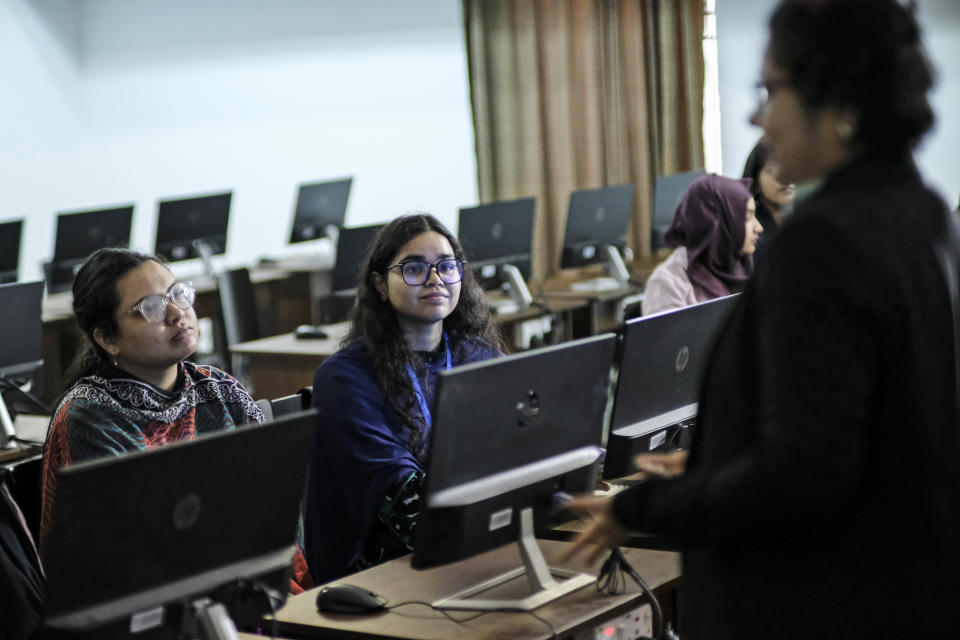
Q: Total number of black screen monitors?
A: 12